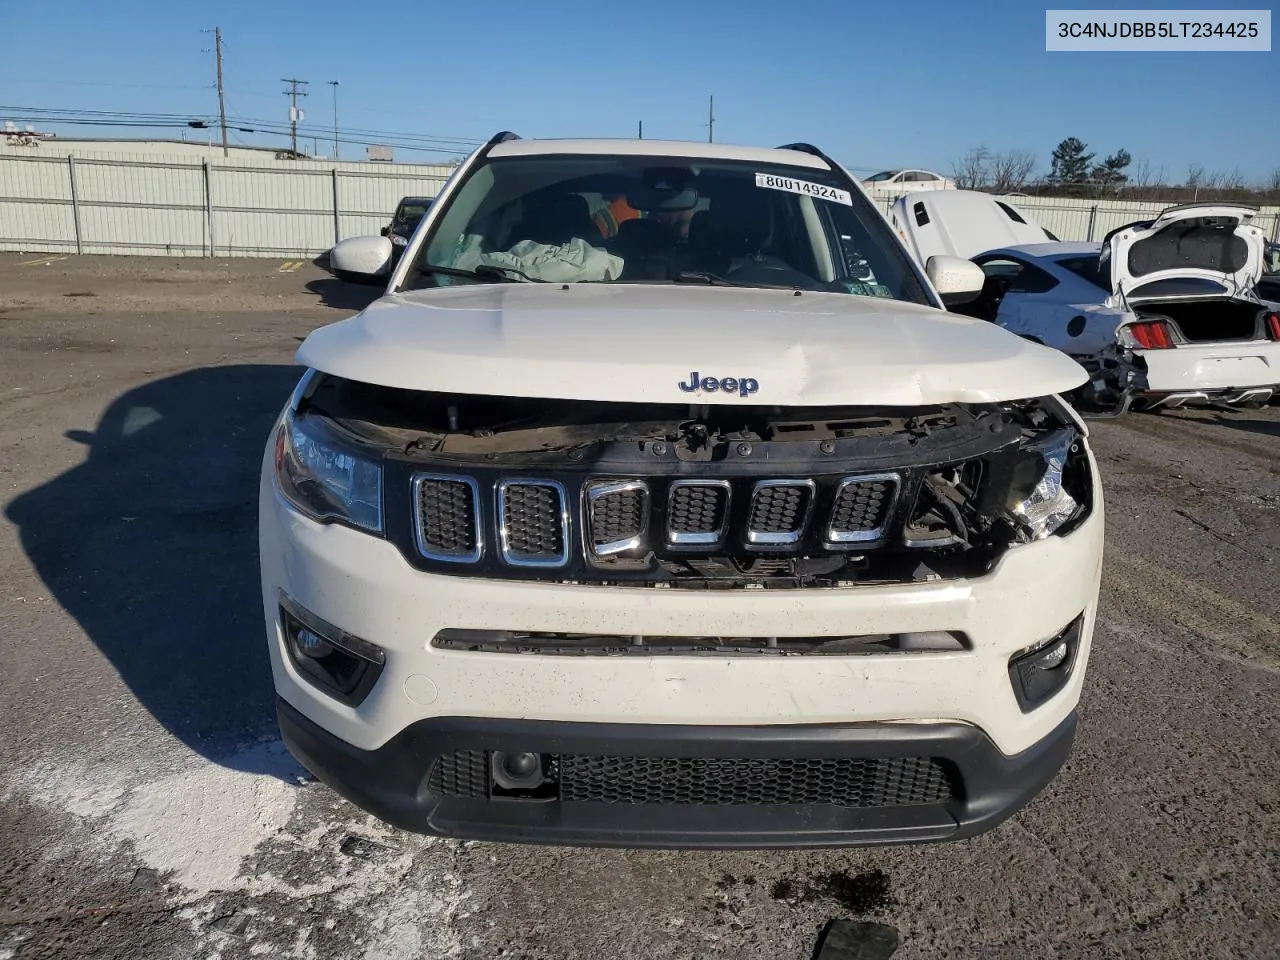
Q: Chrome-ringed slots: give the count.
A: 6